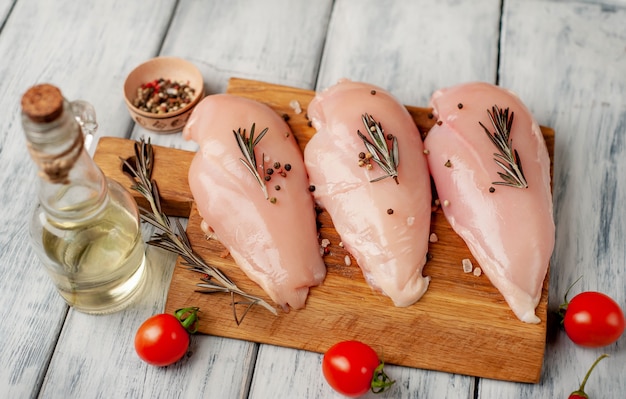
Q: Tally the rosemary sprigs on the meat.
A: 3